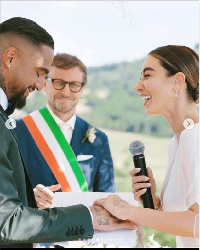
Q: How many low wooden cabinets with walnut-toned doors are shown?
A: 0